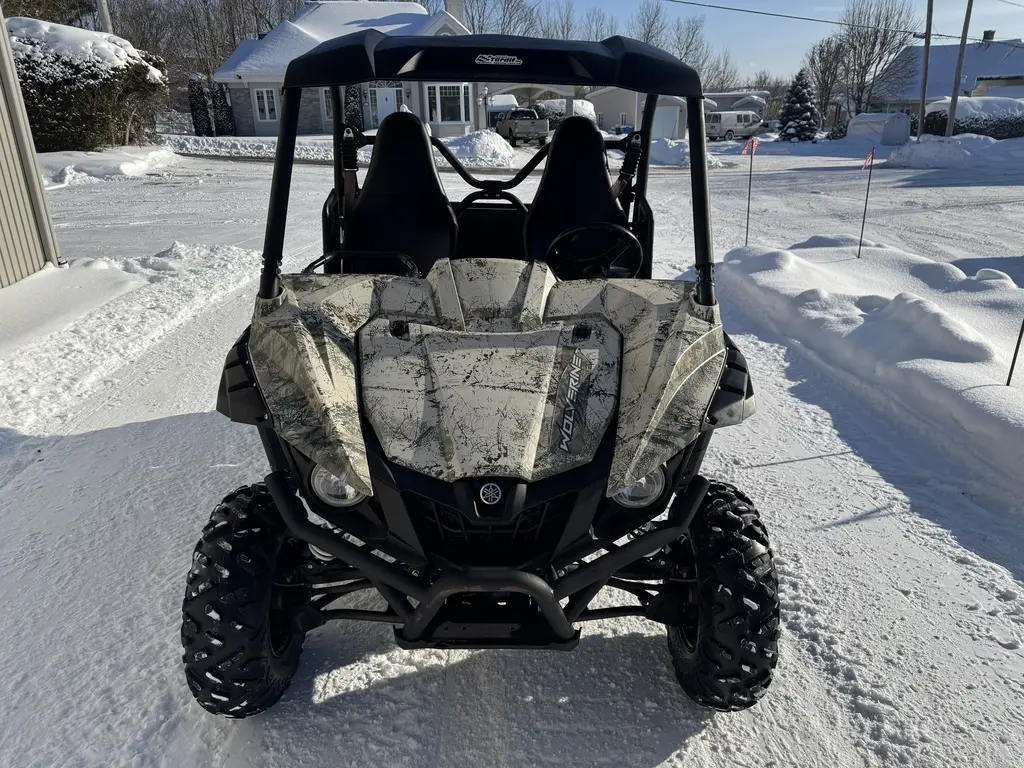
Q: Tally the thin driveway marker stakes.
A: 3